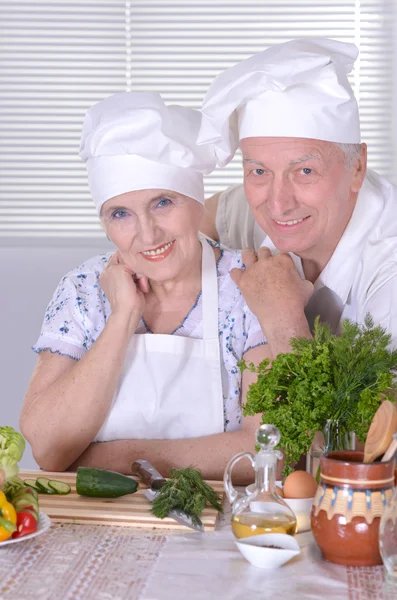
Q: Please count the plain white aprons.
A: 1